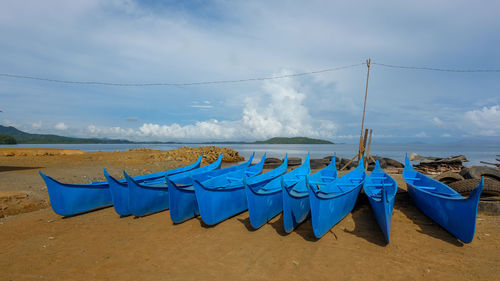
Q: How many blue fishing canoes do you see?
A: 10